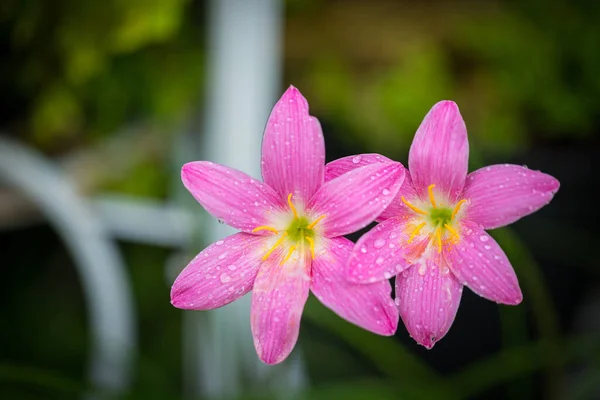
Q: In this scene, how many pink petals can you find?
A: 12